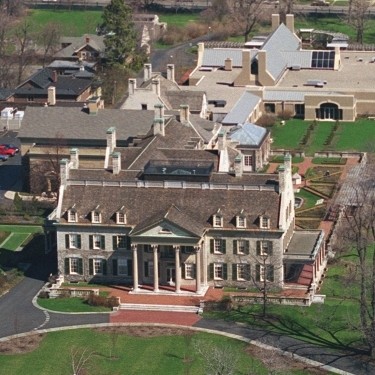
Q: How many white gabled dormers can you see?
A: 6